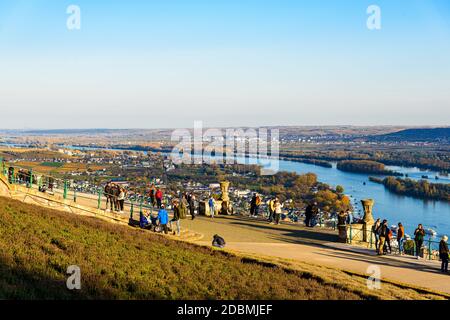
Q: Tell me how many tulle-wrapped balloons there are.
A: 0